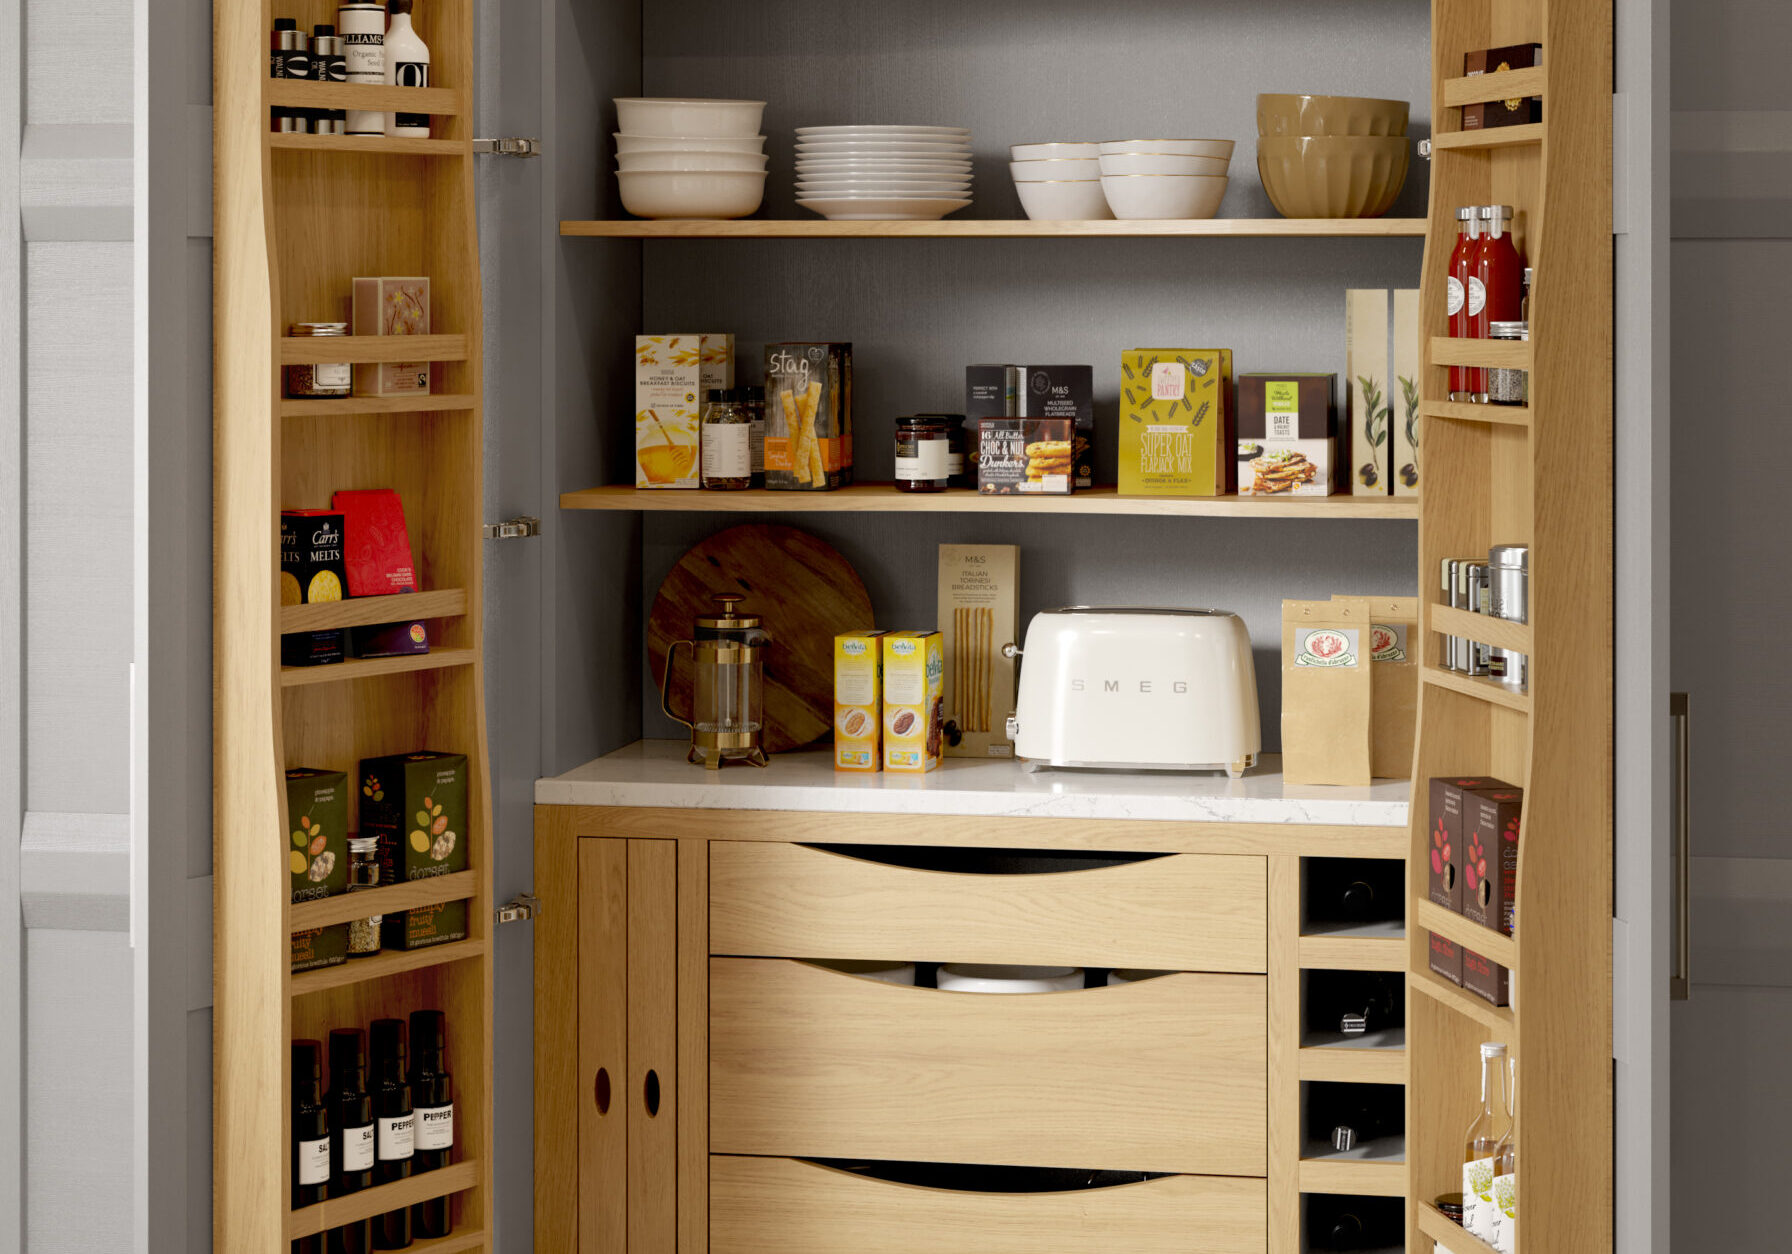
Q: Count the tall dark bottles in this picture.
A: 4